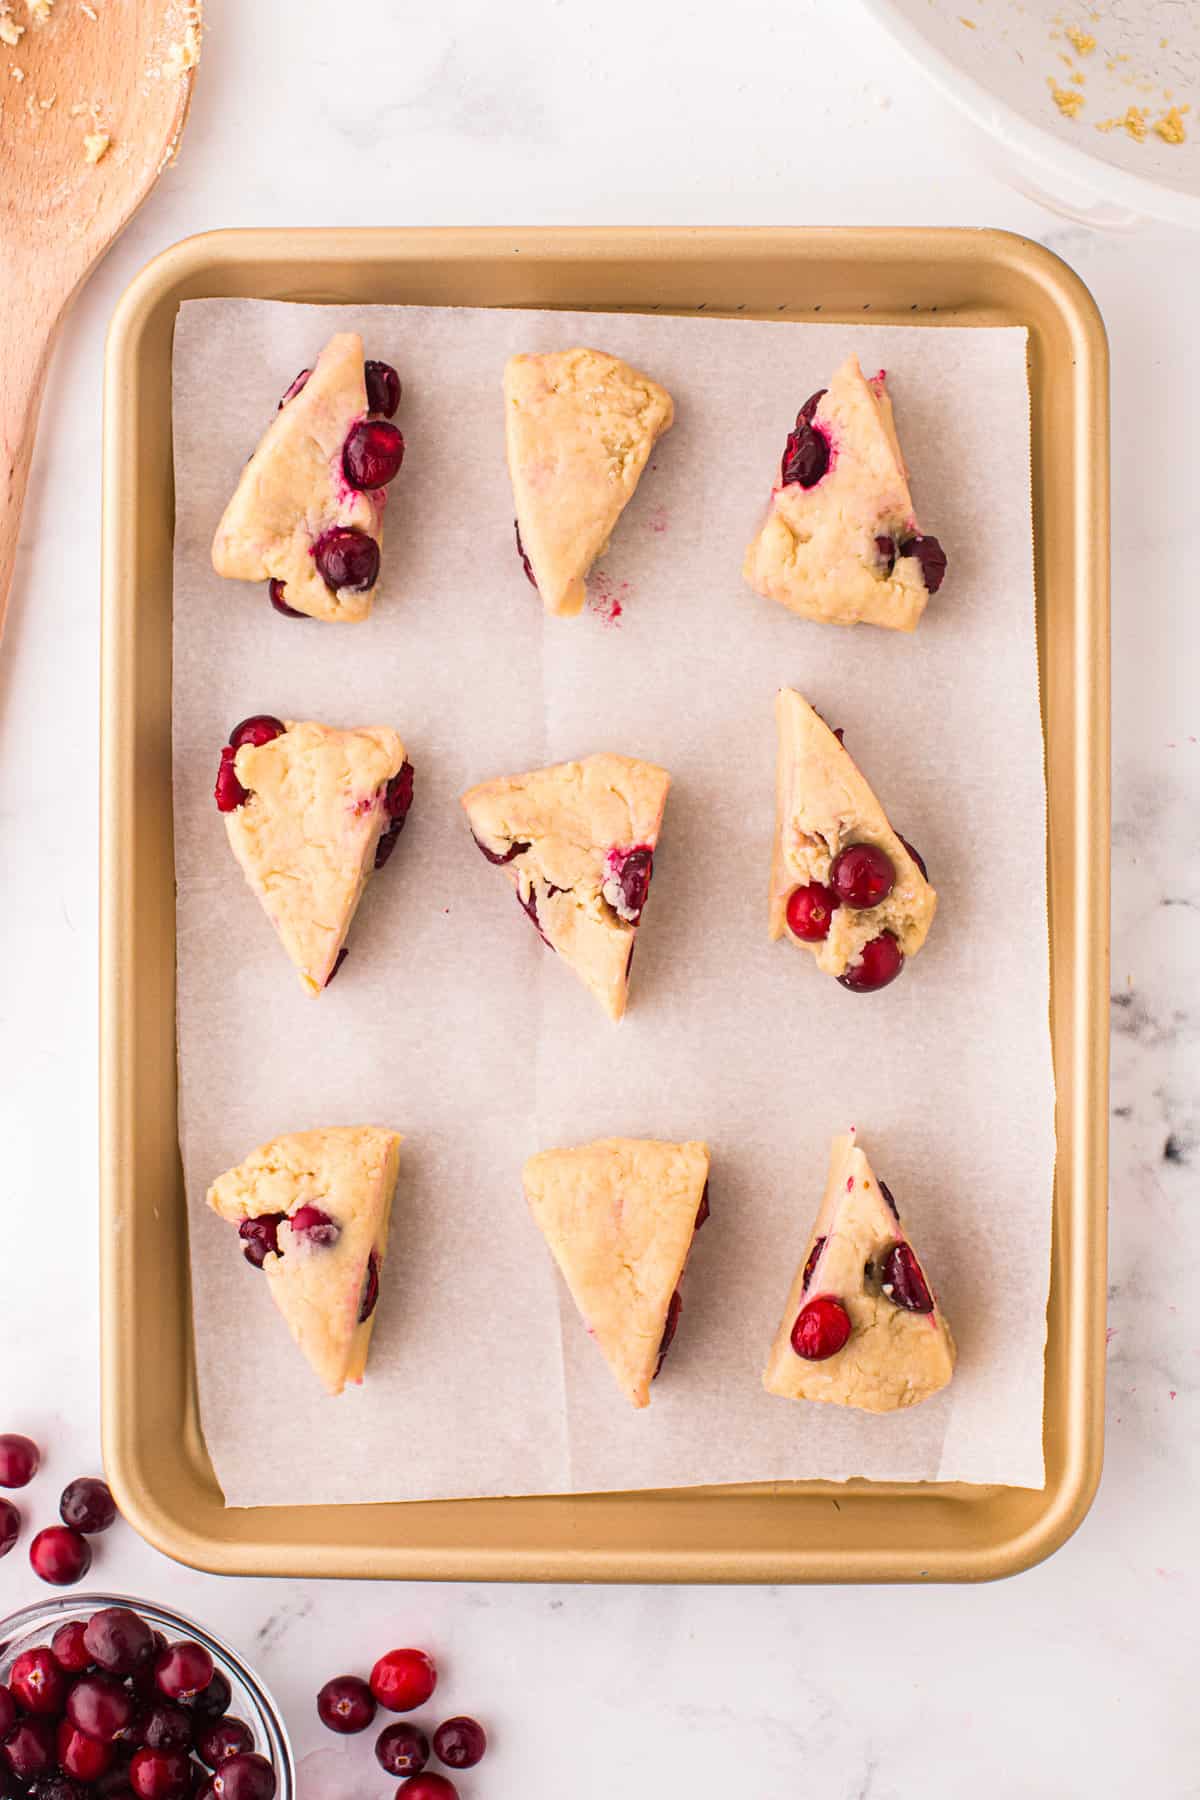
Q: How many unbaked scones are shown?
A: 9